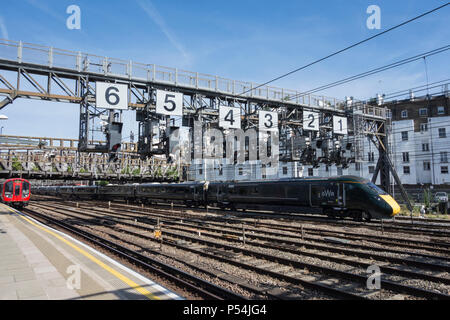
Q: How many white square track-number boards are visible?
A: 6